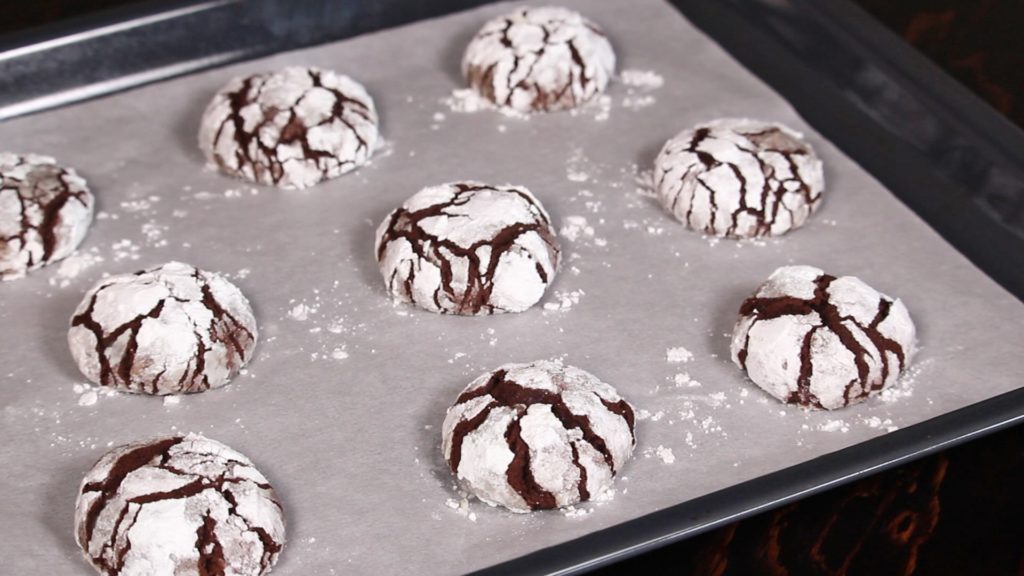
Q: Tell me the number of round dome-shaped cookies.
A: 9